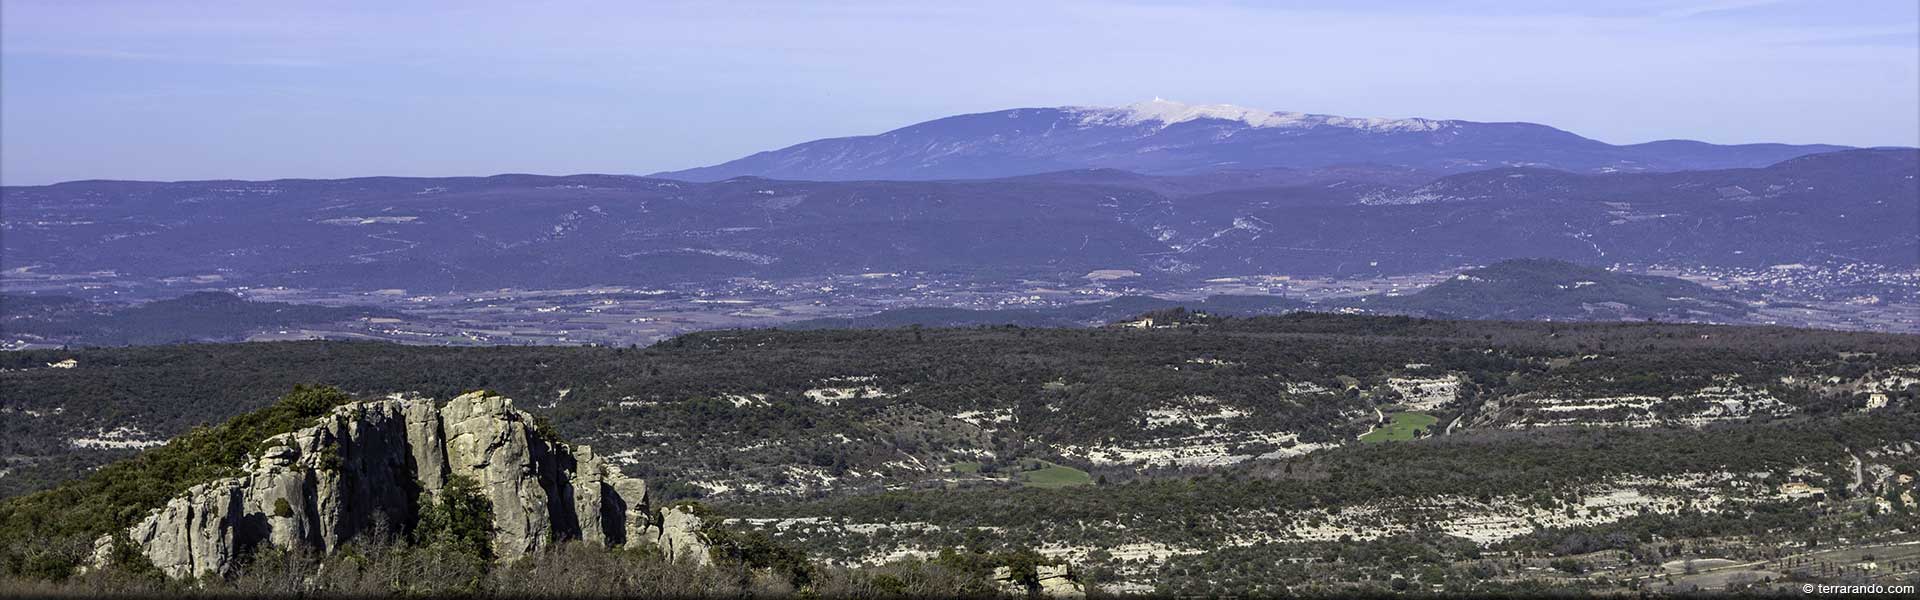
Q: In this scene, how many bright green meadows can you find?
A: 2